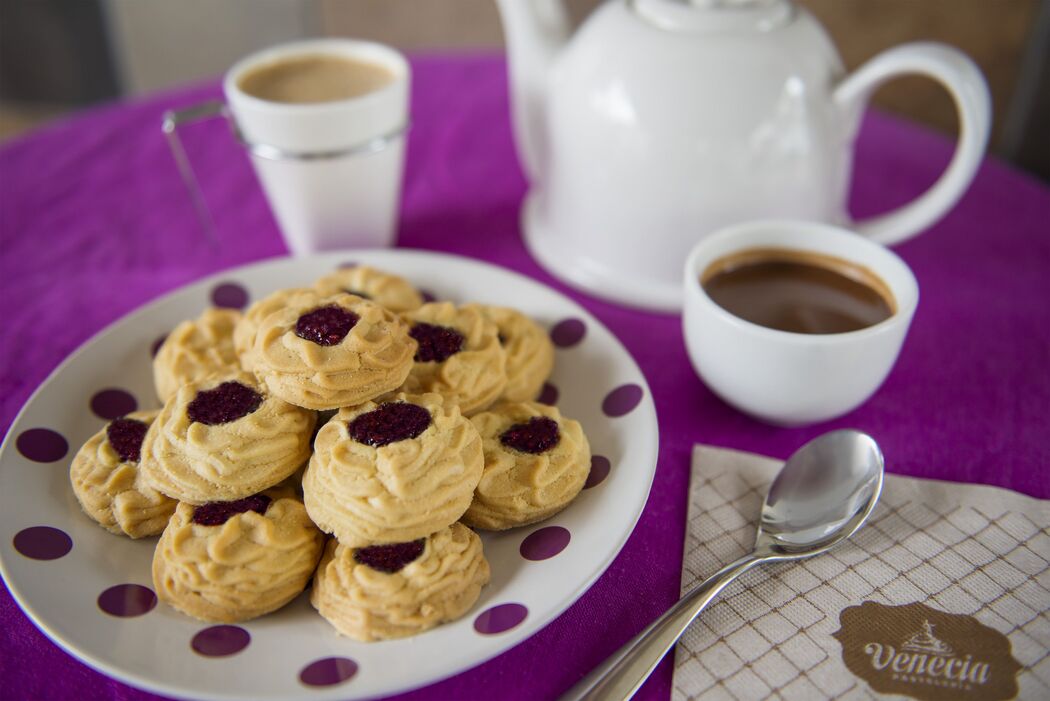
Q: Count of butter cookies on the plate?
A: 12